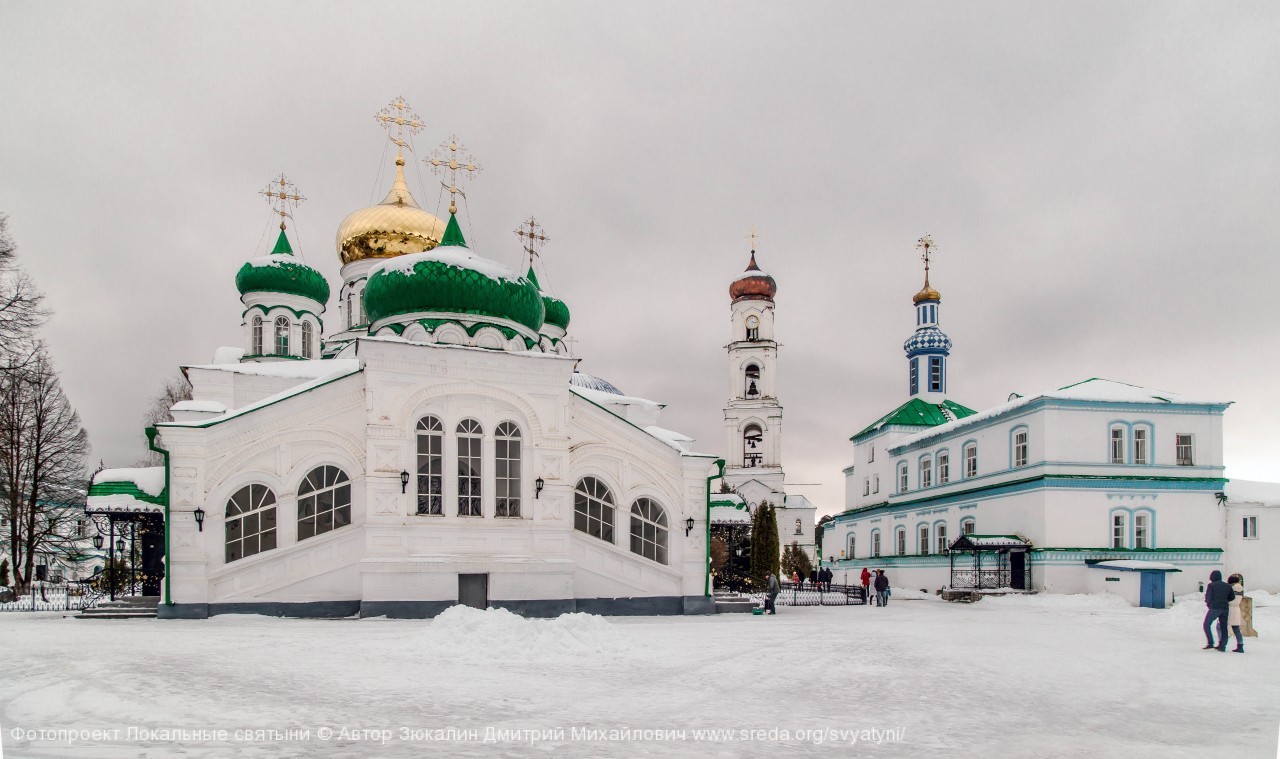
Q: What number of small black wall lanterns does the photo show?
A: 4